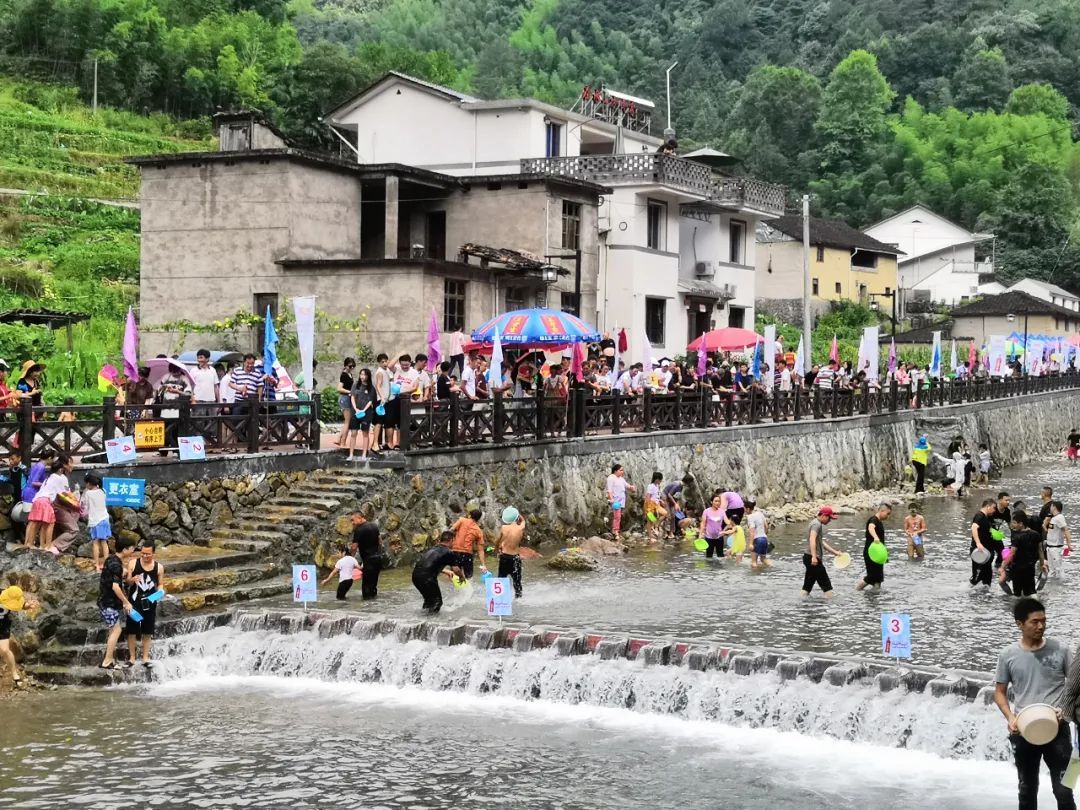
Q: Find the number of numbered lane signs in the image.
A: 5